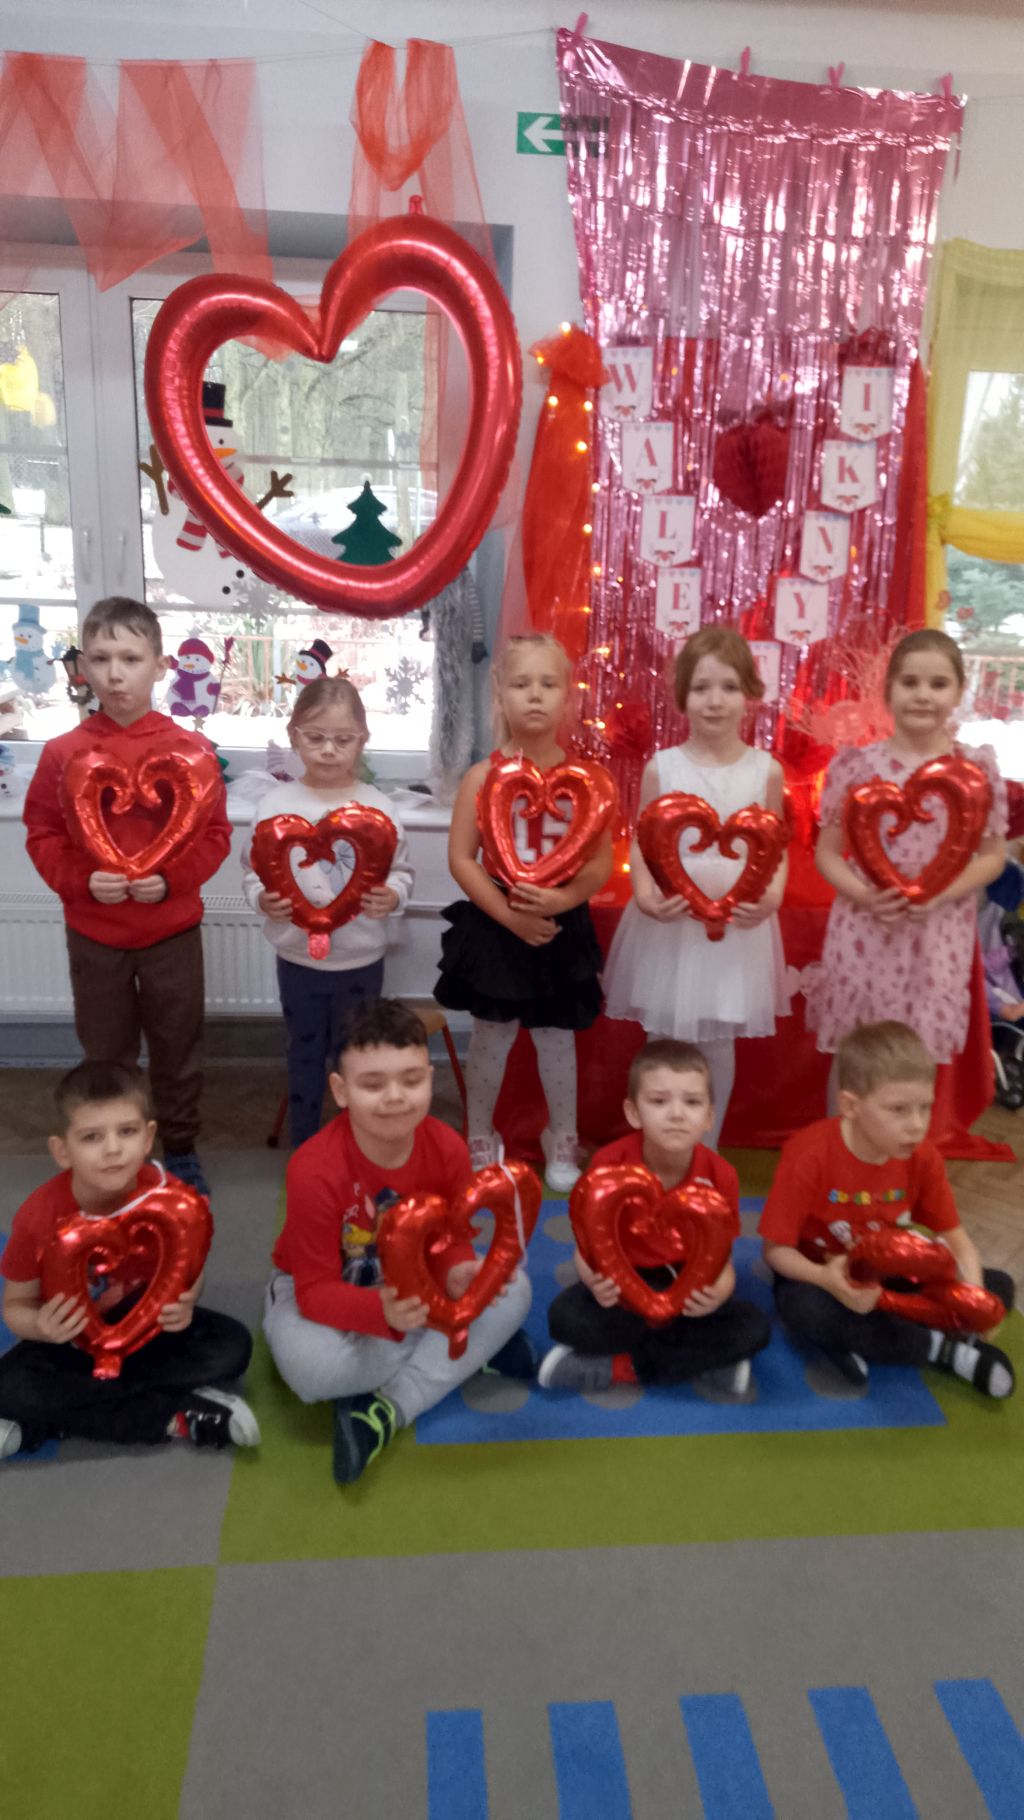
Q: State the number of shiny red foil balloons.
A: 10